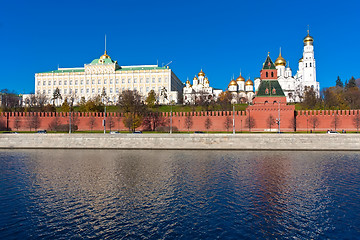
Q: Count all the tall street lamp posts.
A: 5